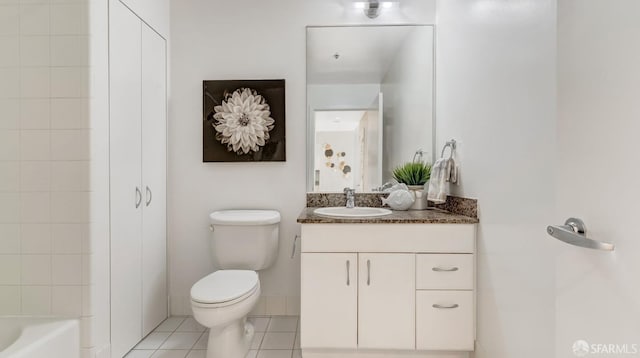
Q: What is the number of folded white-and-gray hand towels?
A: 1